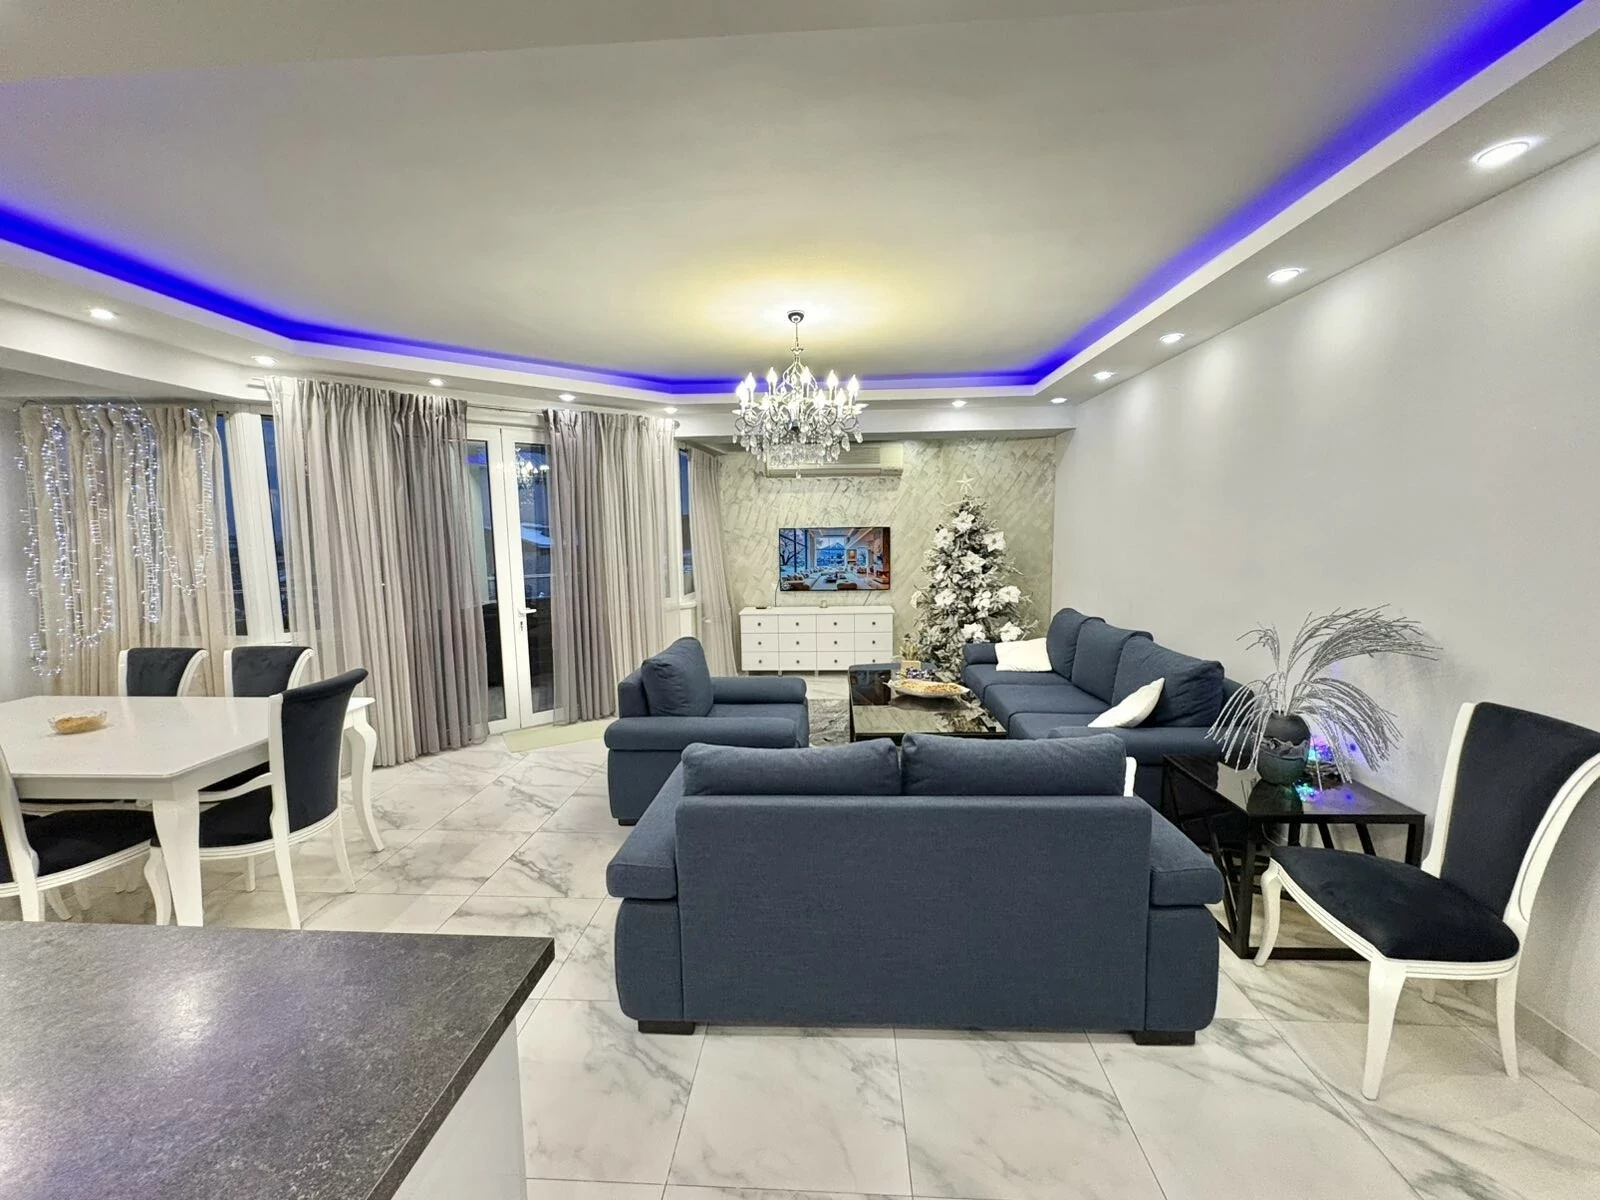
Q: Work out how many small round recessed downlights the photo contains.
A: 11